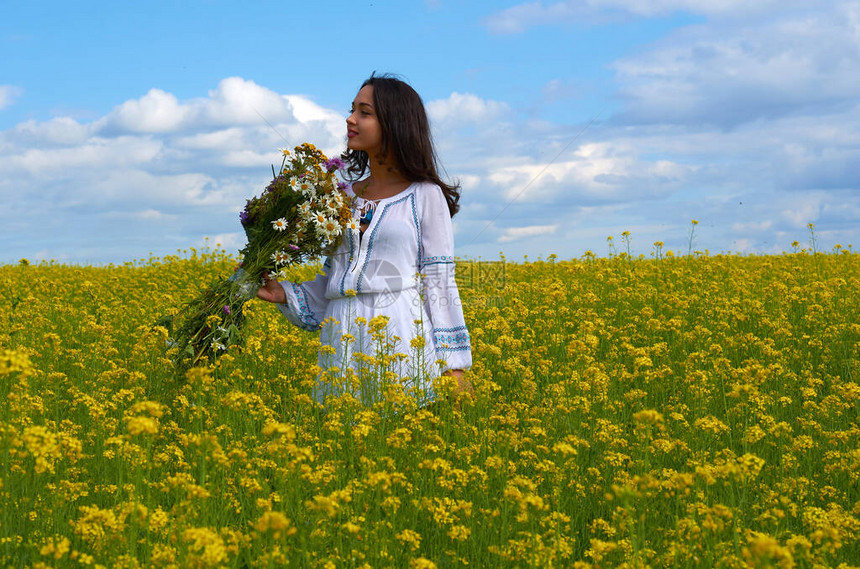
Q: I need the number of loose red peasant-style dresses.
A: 0